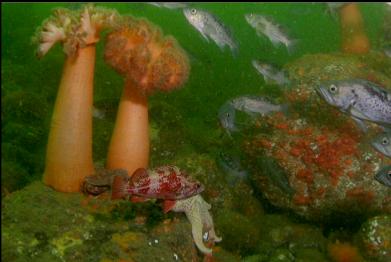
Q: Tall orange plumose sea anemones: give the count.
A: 3